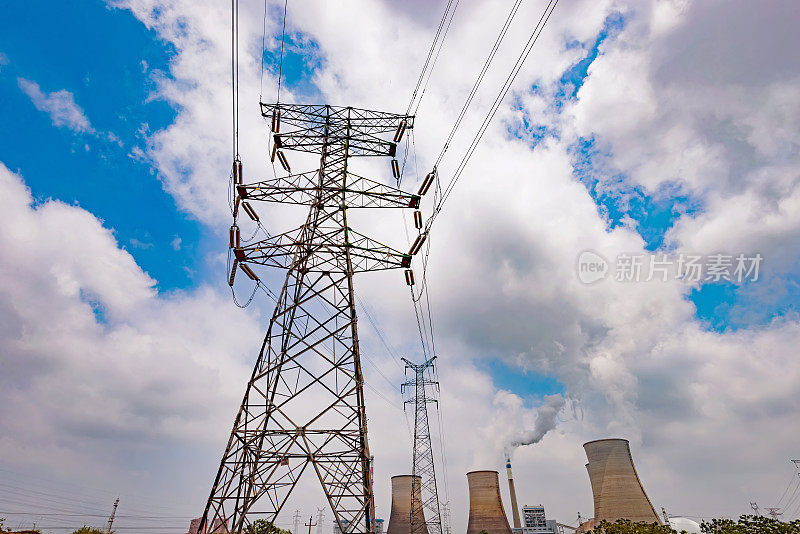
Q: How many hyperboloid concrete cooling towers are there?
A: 4